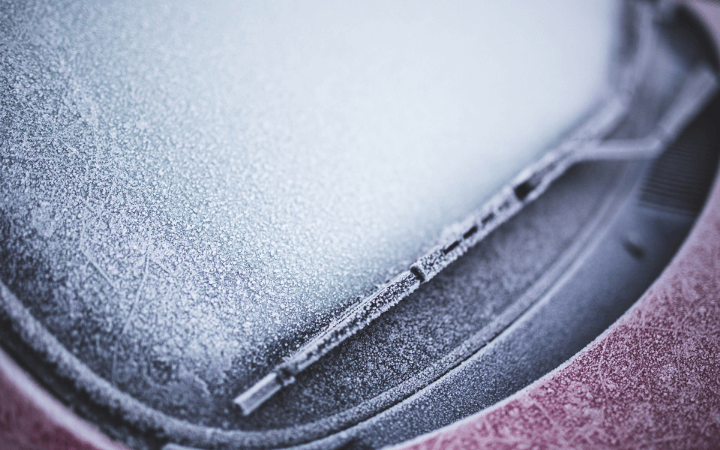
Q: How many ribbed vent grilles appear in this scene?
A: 1